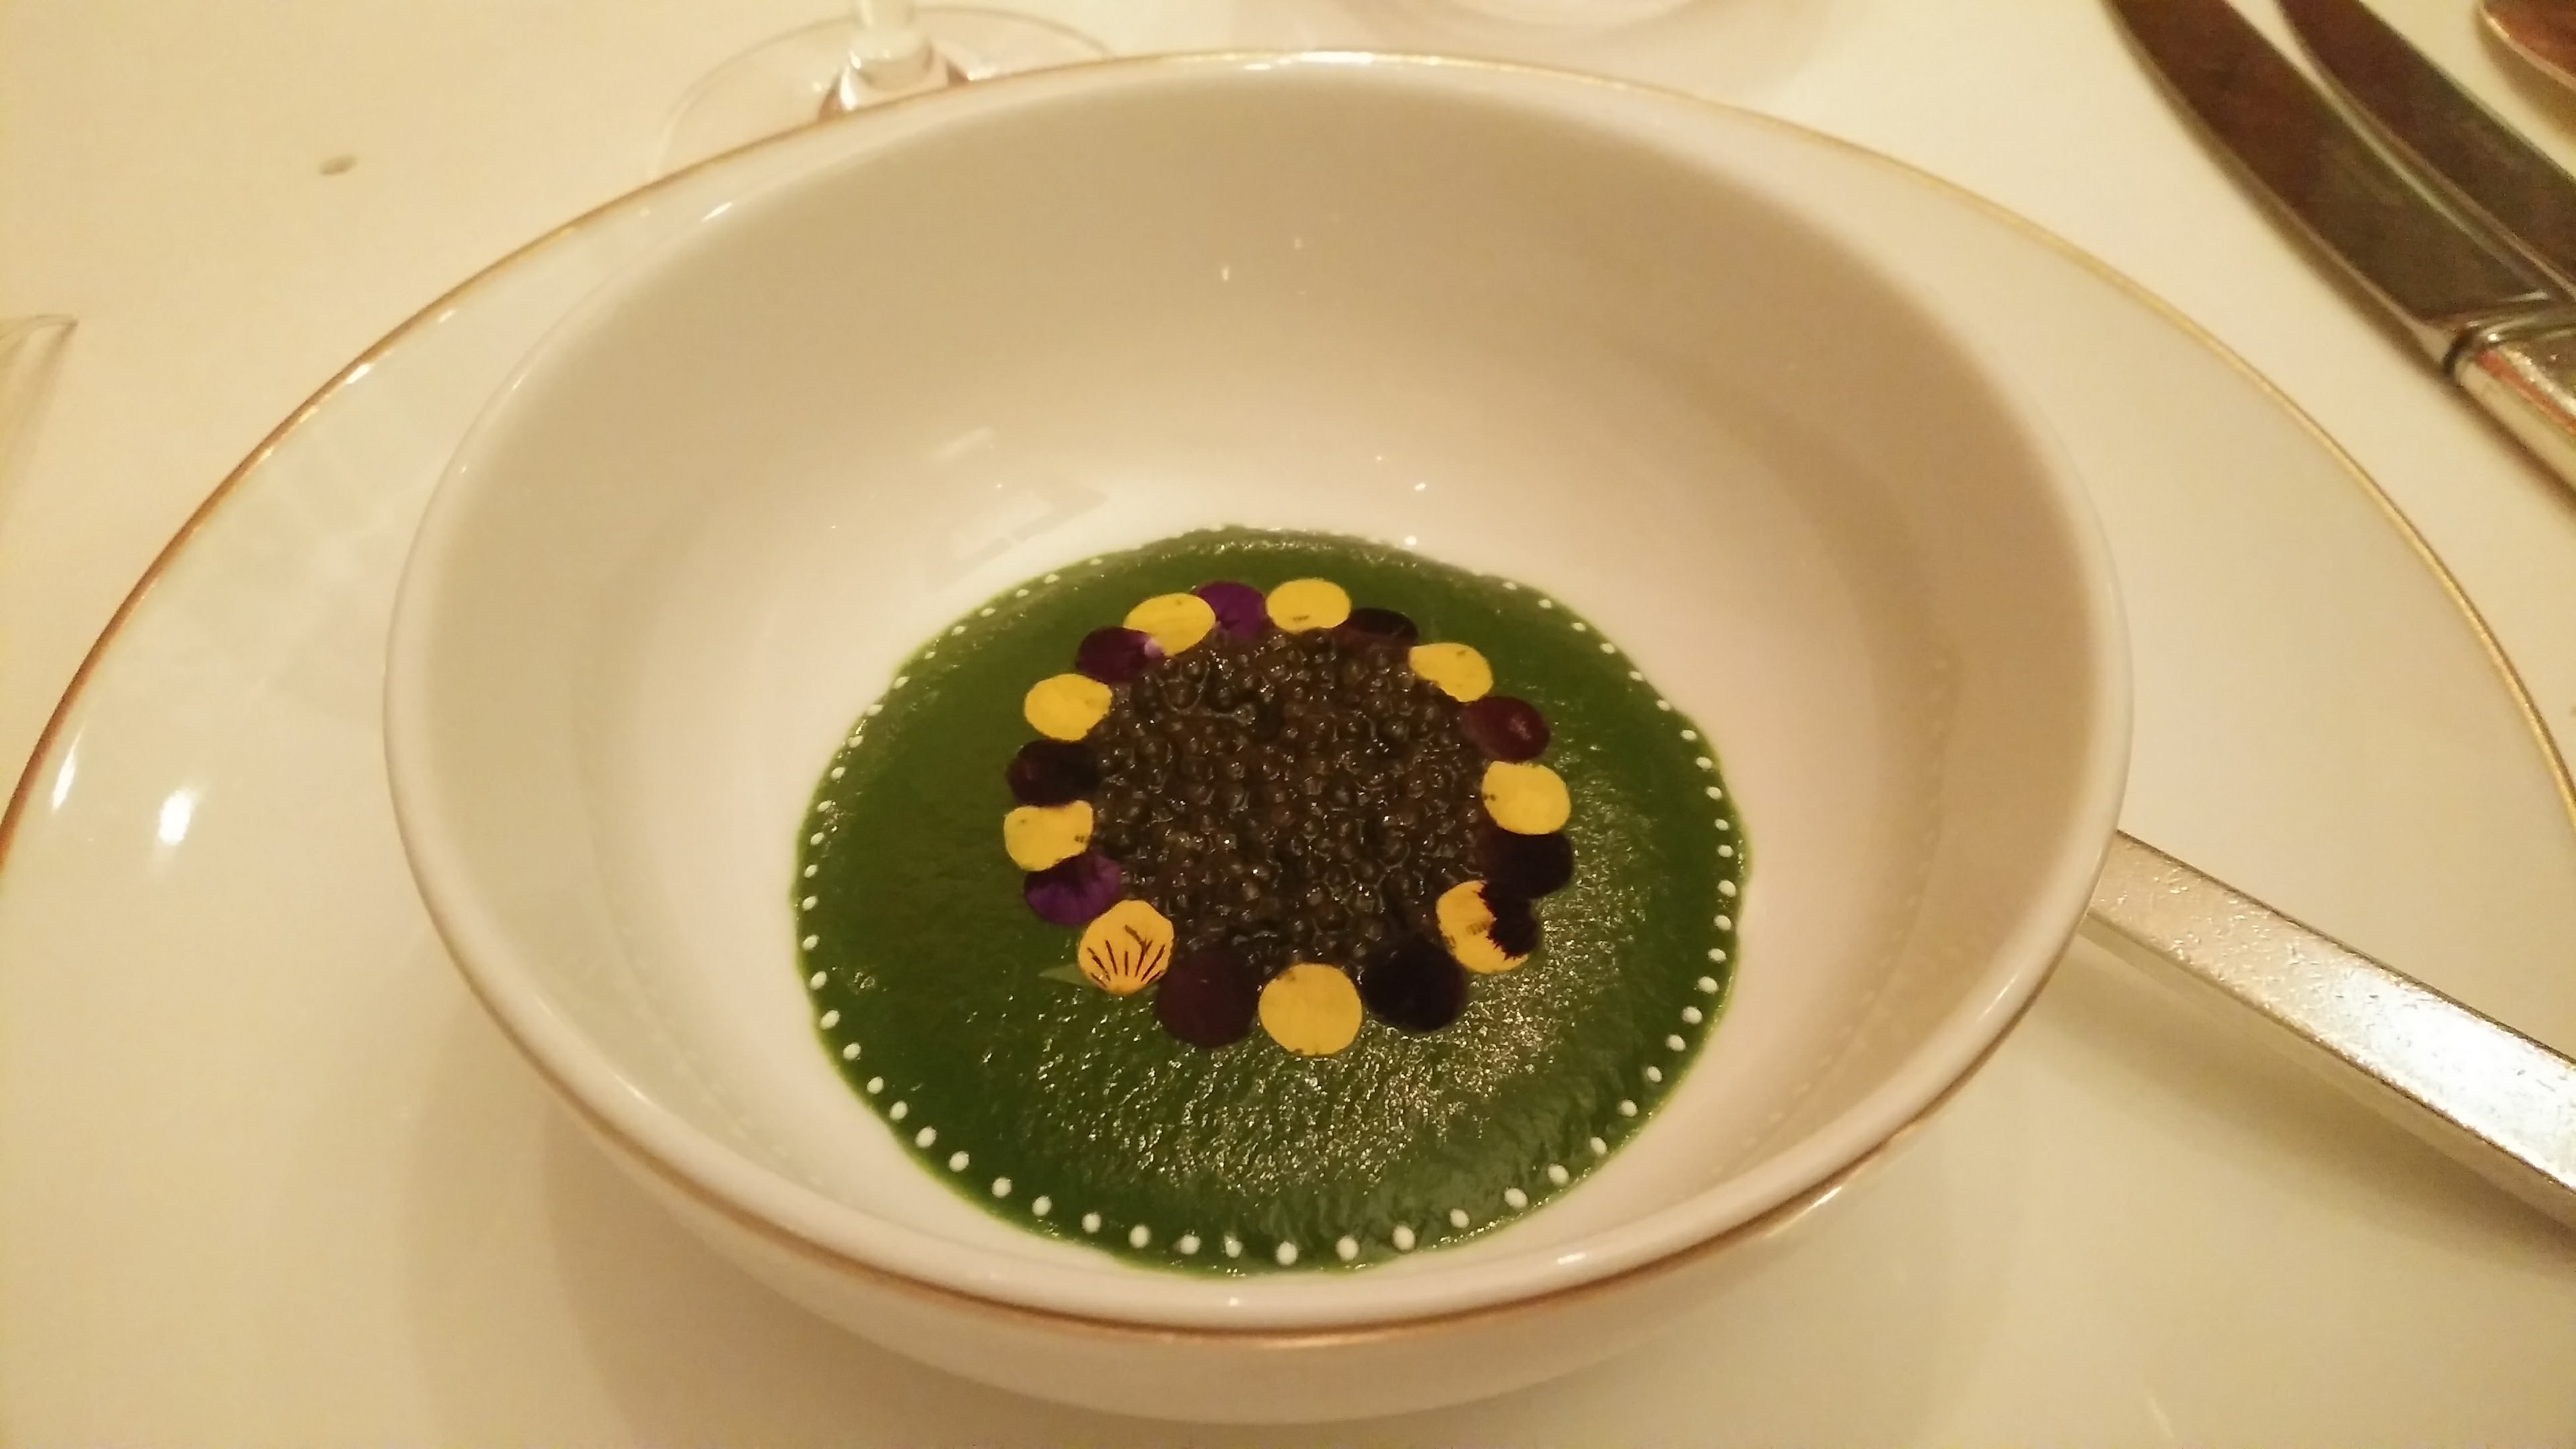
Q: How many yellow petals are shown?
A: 9